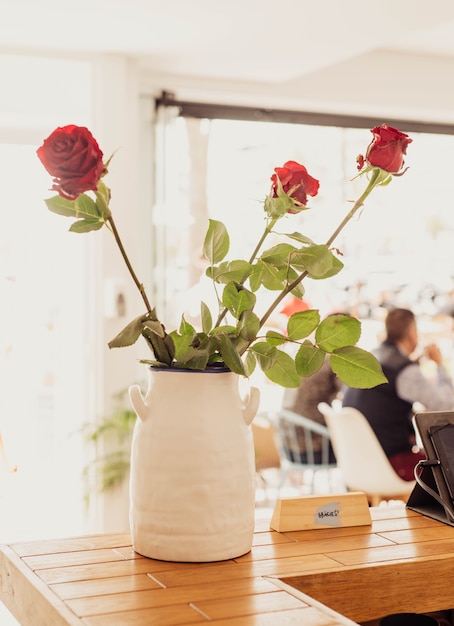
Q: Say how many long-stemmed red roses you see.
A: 3